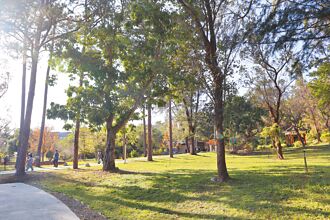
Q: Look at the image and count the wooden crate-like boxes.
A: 0